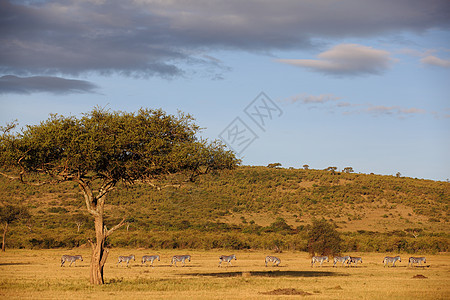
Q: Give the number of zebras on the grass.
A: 11